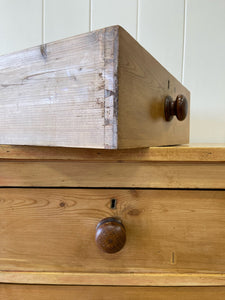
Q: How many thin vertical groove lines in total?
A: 4